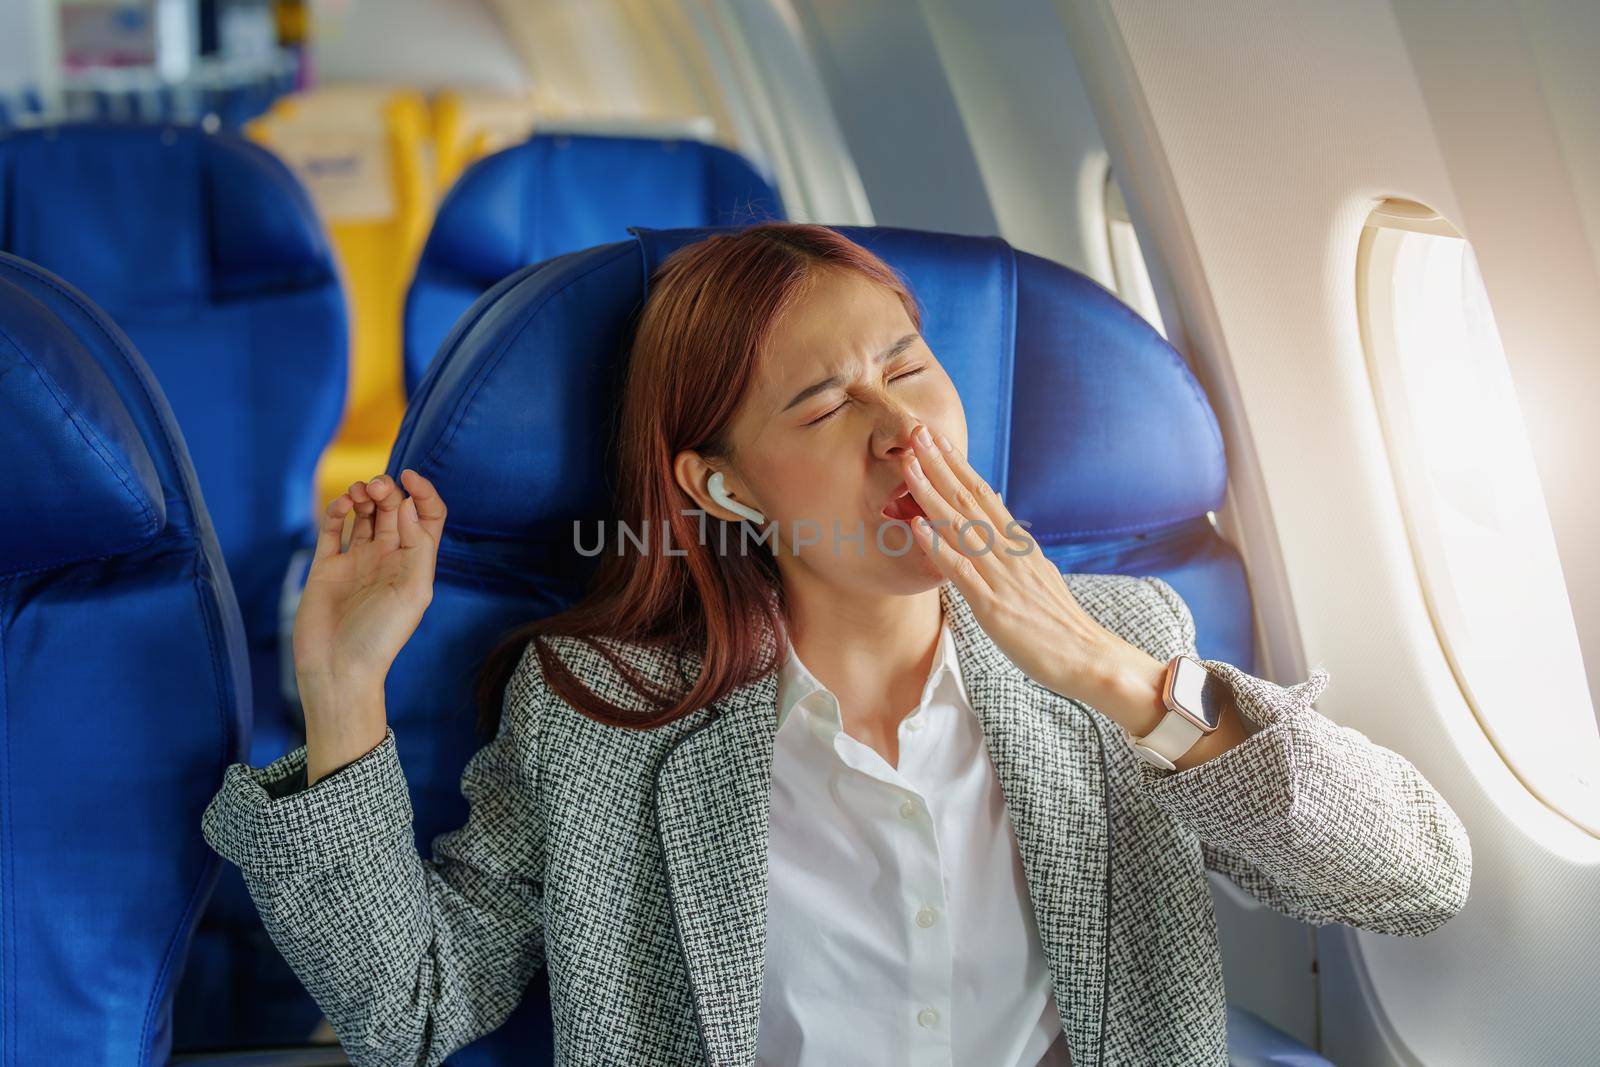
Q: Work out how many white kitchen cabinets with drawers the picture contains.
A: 0